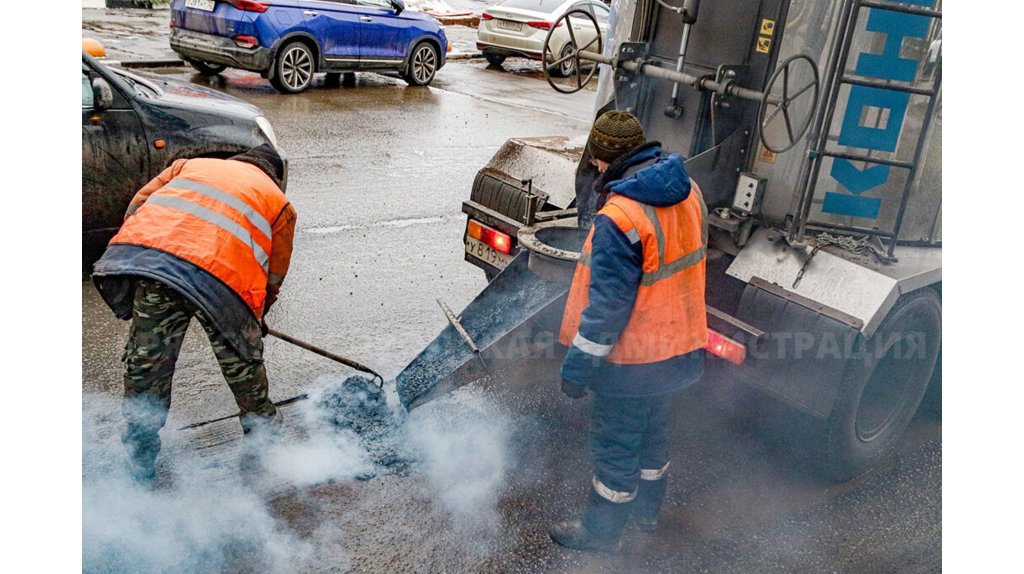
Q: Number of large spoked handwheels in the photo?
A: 2